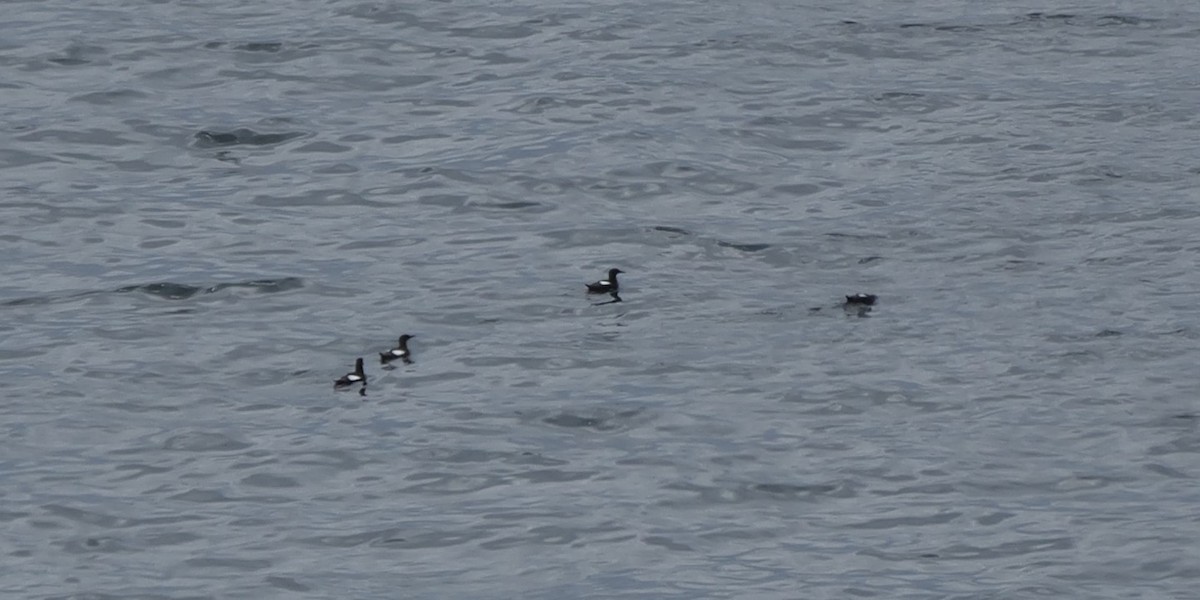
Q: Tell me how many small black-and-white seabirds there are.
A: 4